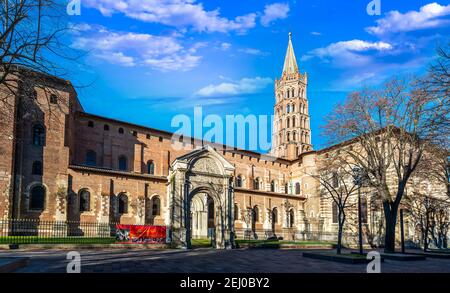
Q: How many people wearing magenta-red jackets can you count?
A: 0